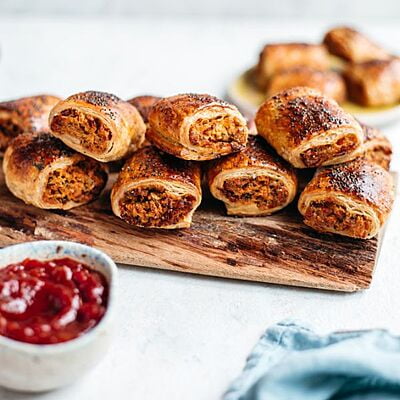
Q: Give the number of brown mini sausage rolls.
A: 14